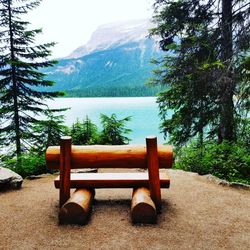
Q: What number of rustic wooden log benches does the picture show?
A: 1